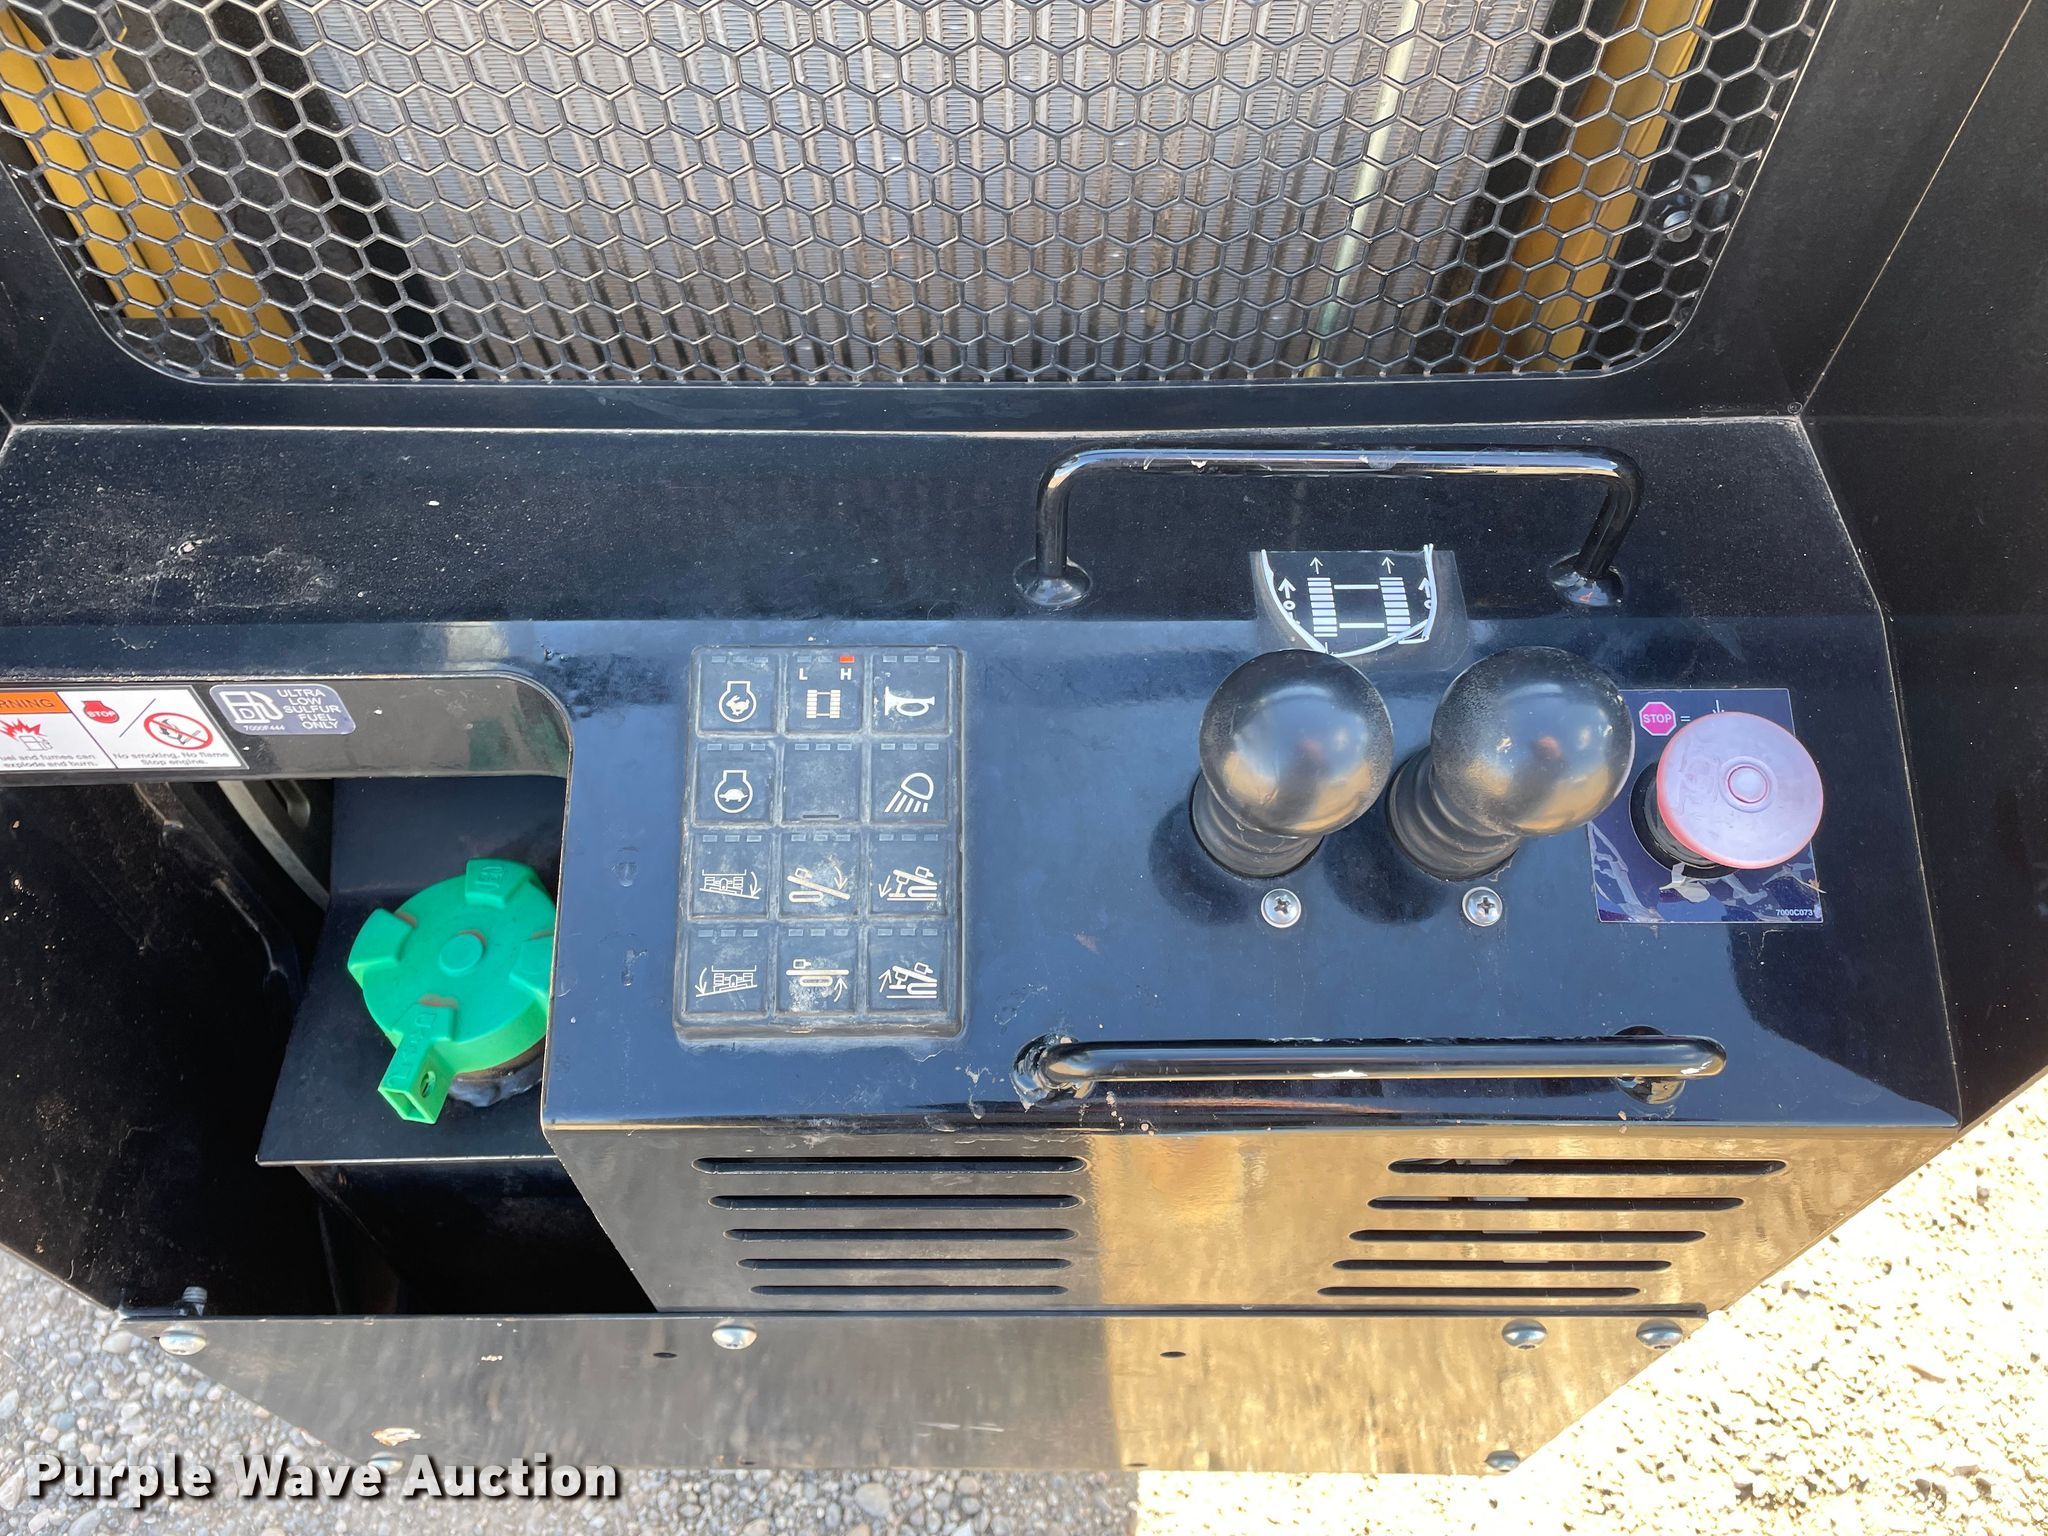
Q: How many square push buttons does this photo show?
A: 12